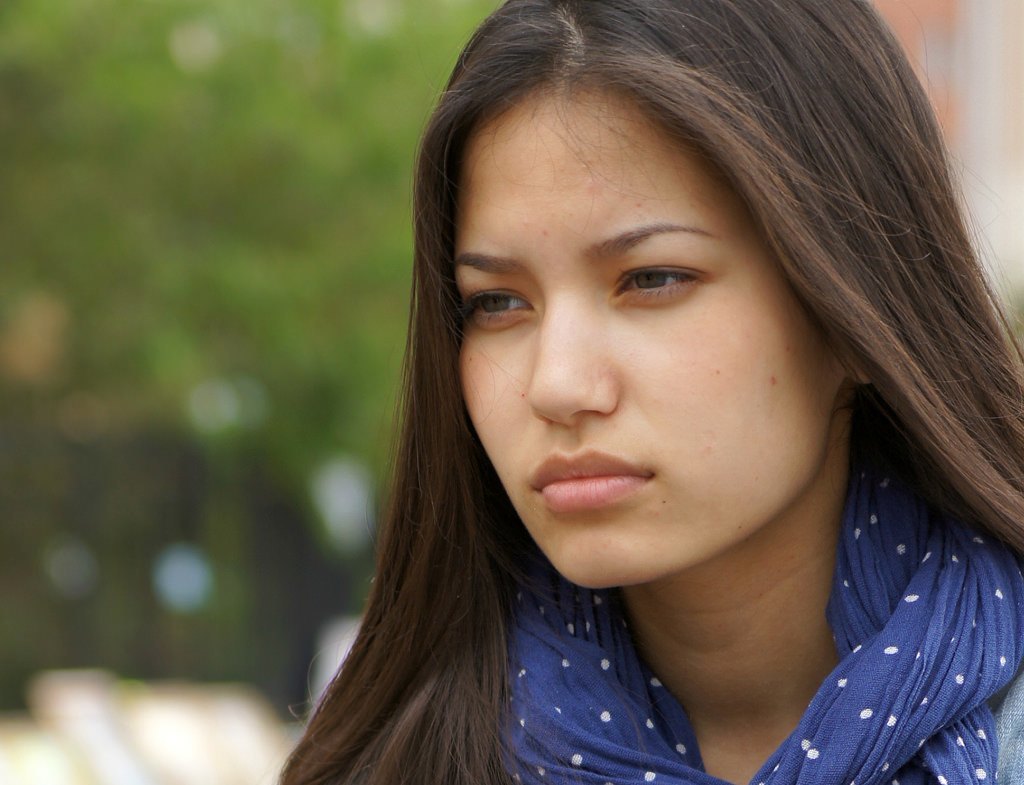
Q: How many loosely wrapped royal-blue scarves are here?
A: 1